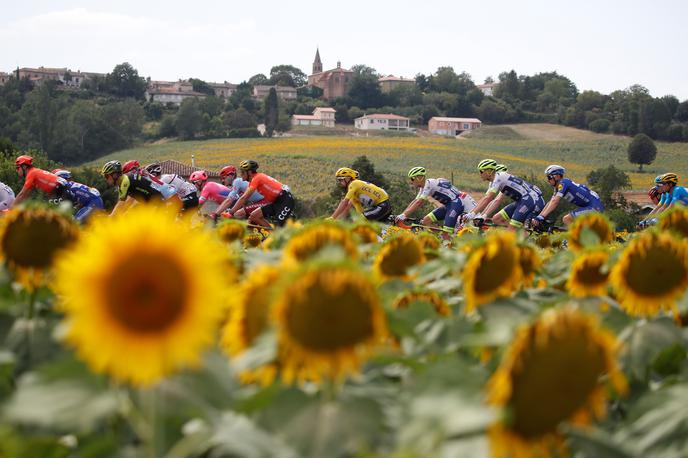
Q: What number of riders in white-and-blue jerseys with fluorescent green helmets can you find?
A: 3